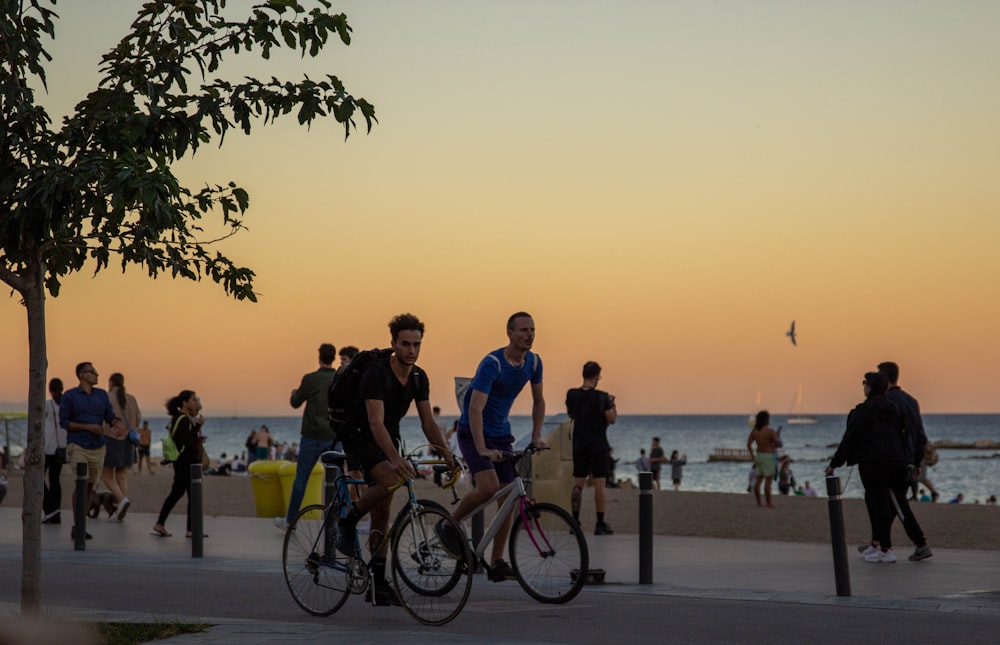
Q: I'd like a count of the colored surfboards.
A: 0